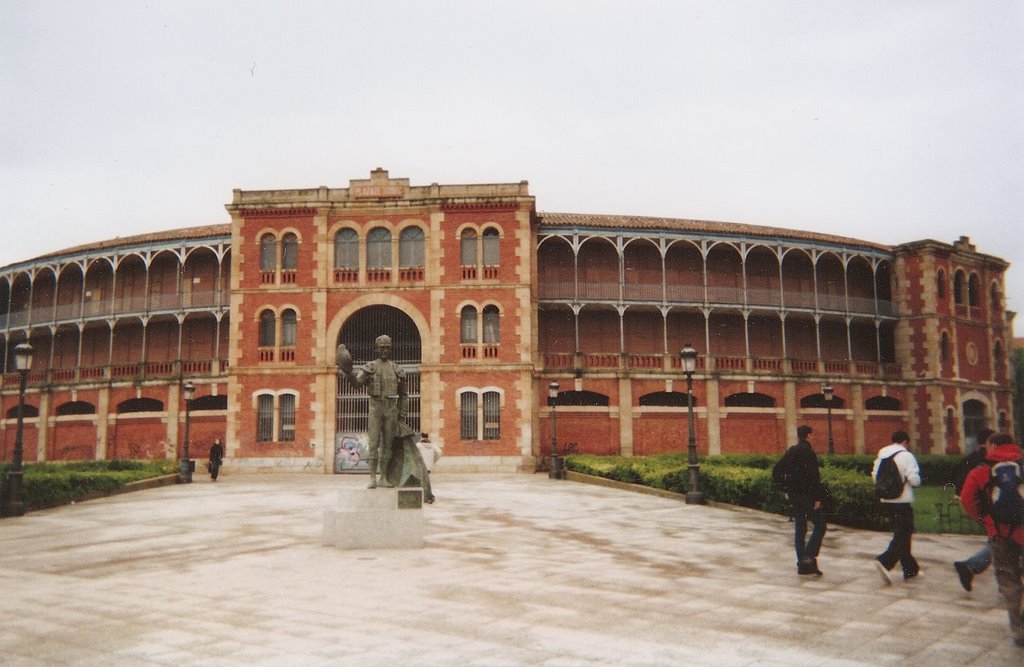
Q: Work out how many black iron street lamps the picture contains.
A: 5